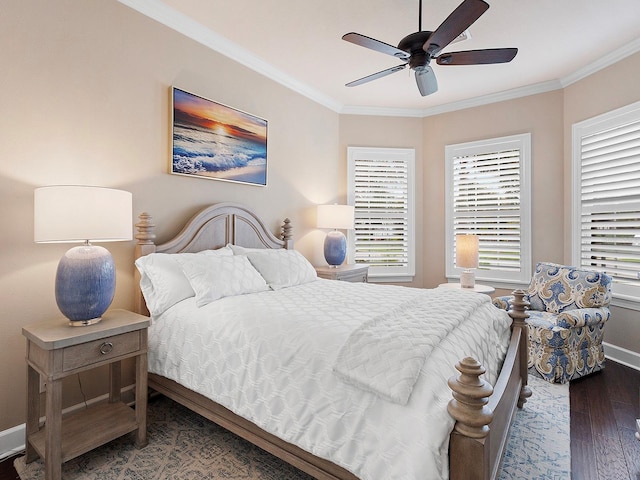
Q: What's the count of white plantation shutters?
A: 3